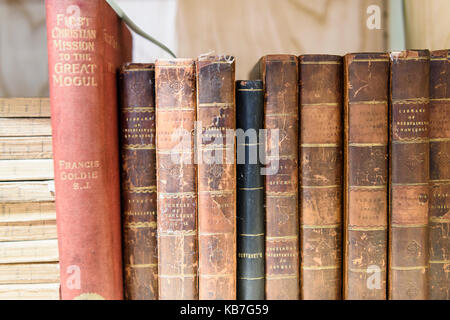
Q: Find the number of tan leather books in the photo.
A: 8